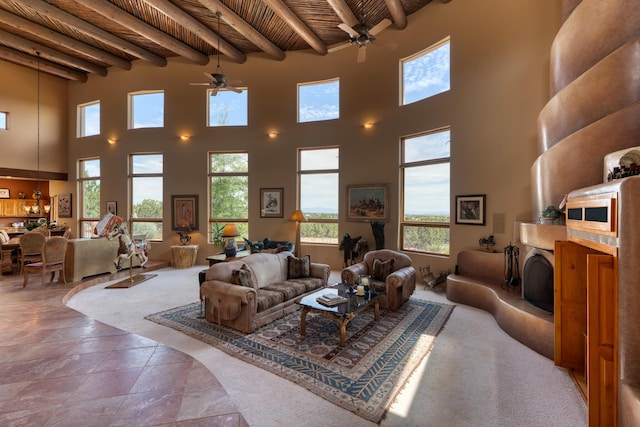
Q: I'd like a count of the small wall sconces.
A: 4